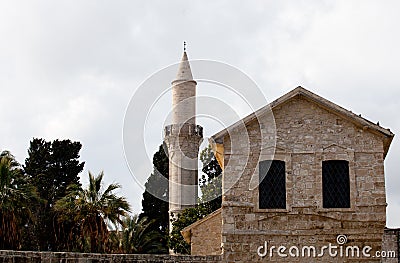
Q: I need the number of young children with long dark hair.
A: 0